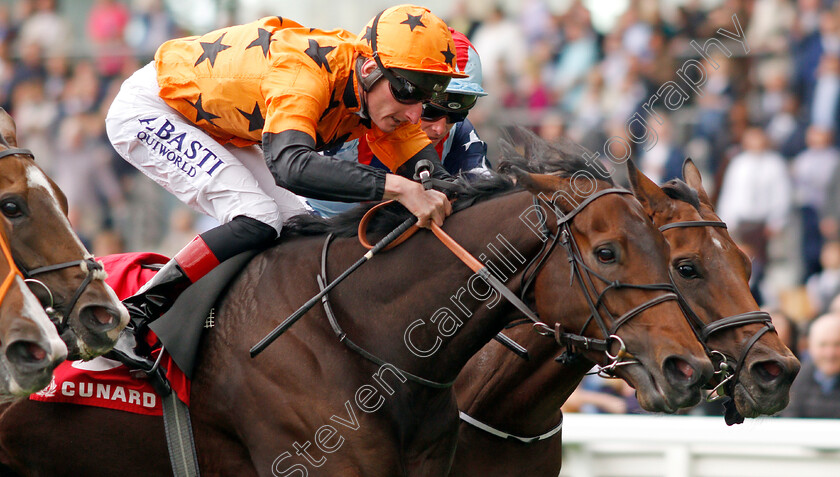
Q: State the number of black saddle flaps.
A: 1